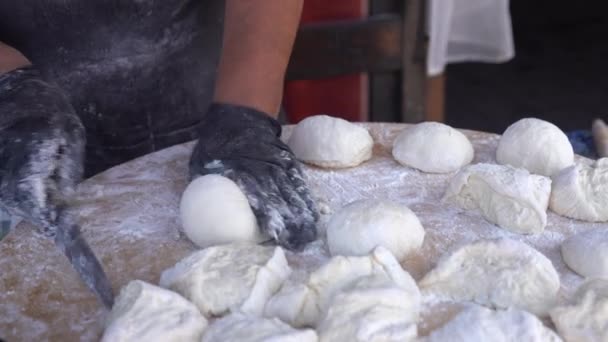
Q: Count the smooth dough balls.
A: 6